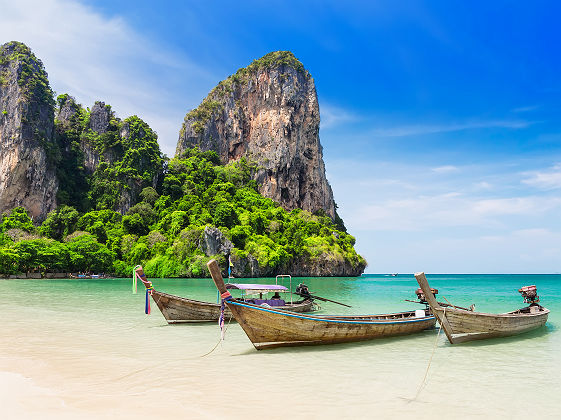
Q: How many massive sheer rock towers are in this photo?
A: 2